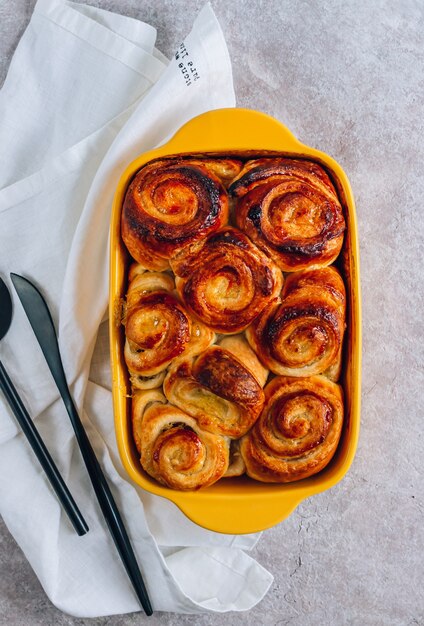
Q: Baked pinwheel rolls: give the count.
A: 8